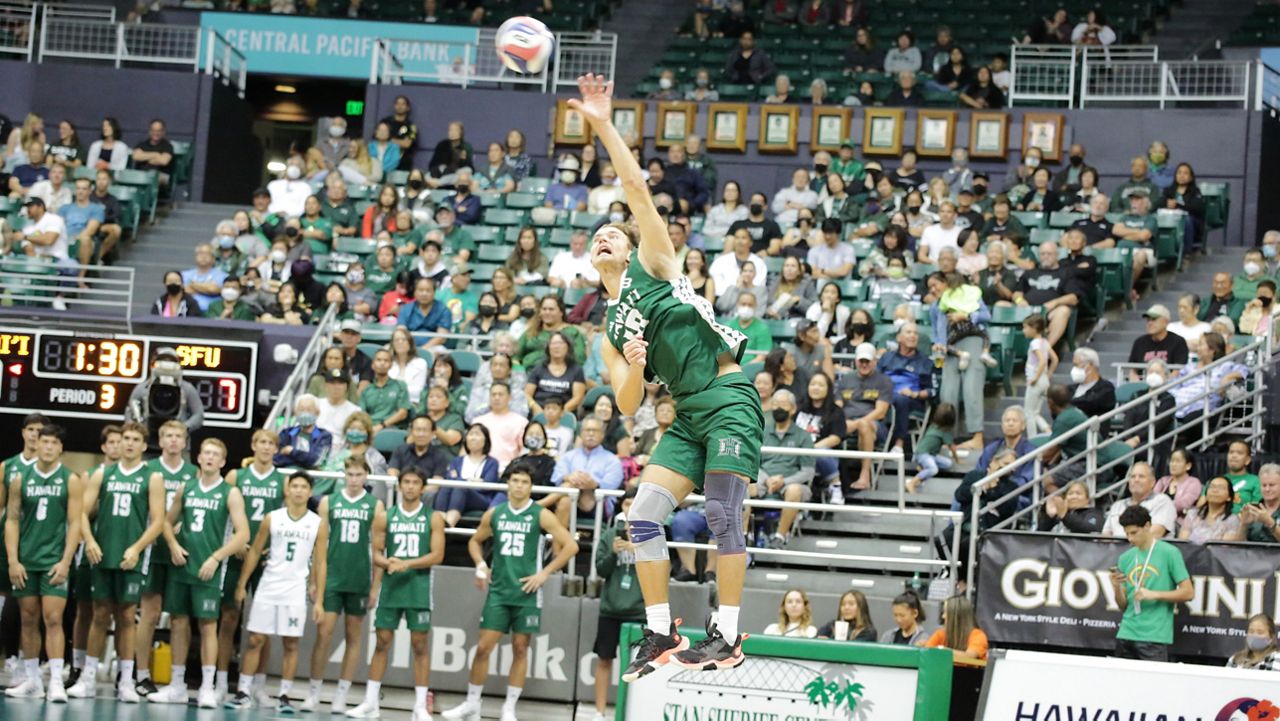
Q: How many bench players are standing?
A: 11